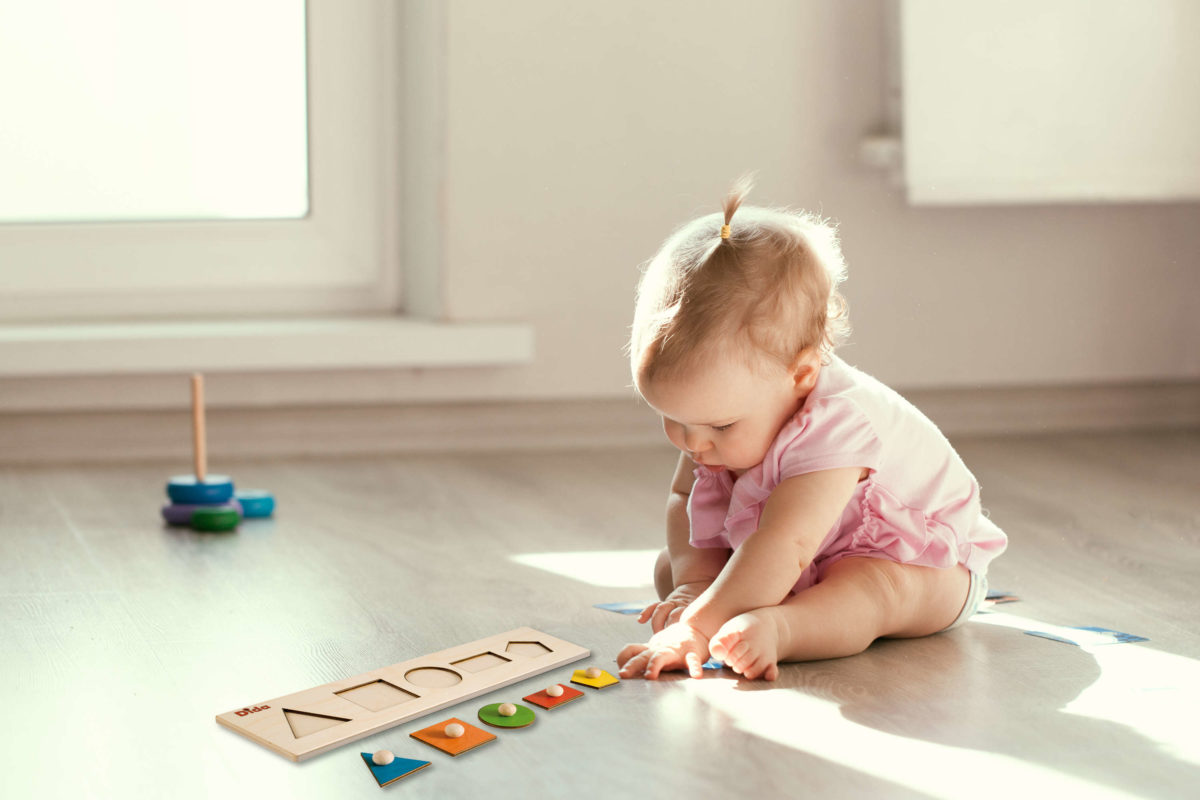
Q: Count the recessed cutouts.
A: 5